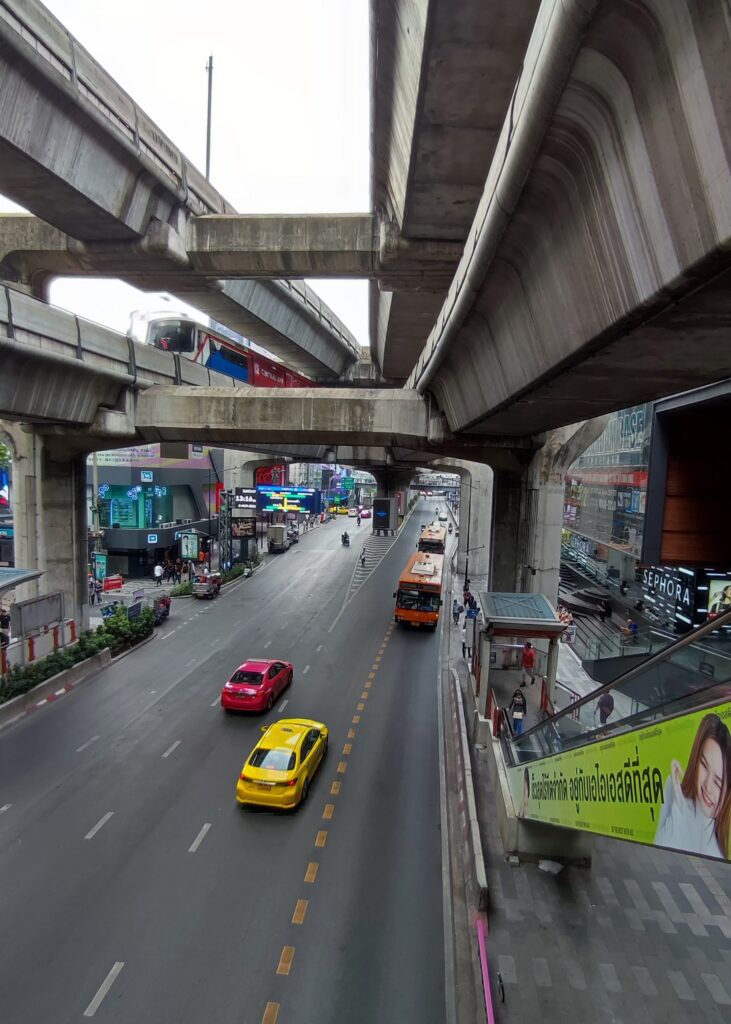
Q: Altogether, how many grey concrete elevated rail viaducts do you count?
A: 4